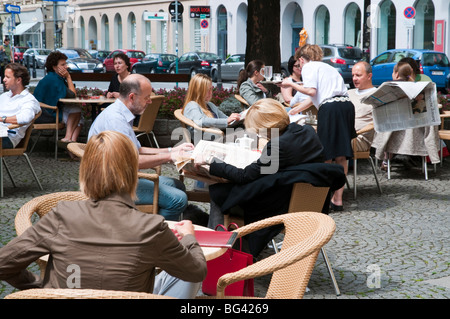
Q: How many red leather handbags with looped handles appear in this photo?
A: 1